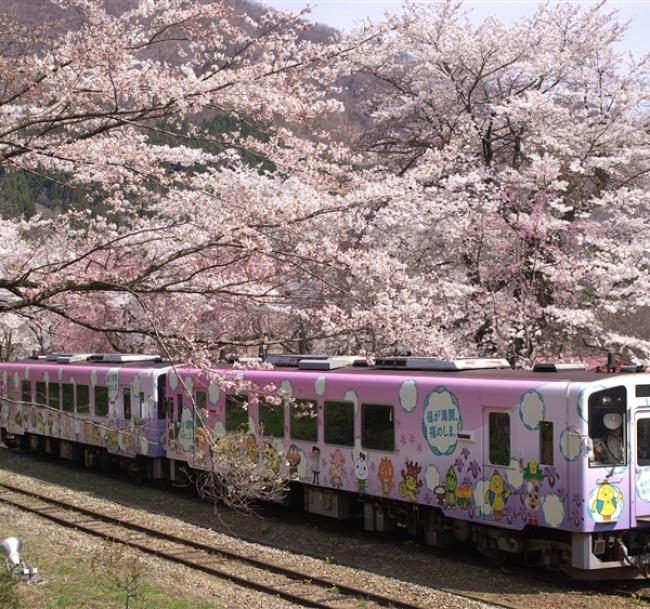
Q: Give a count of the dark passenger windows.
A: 11